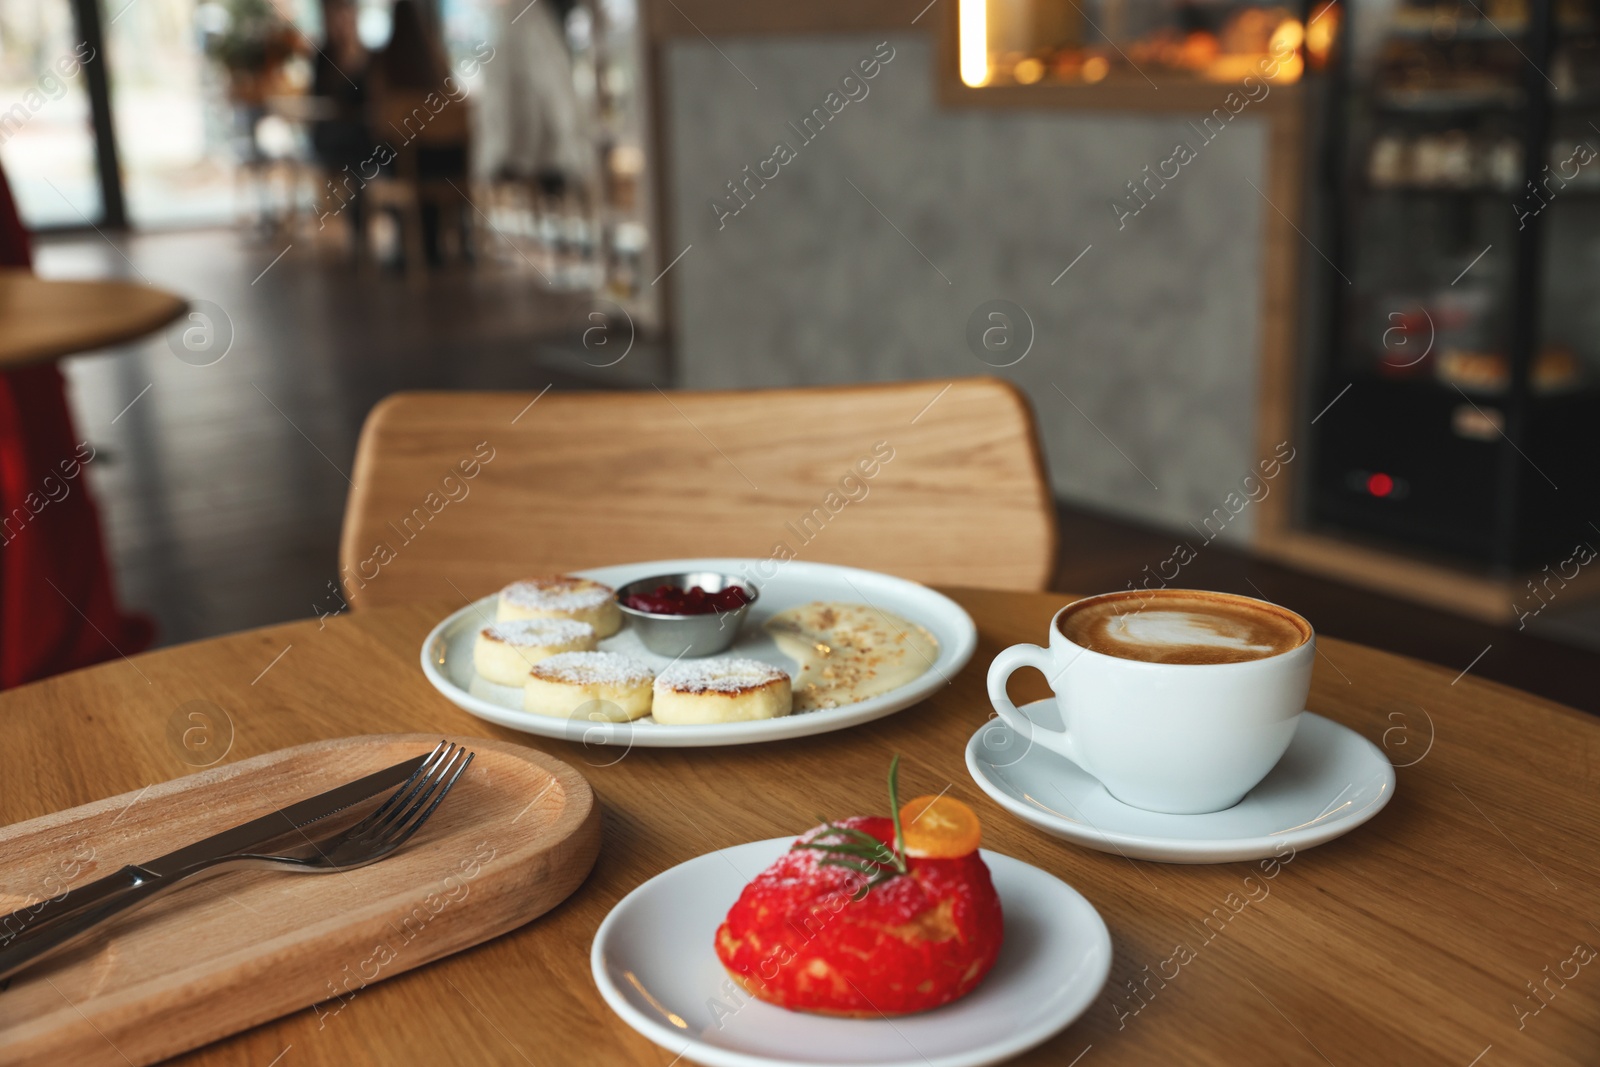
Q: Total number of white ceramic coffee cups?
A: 1